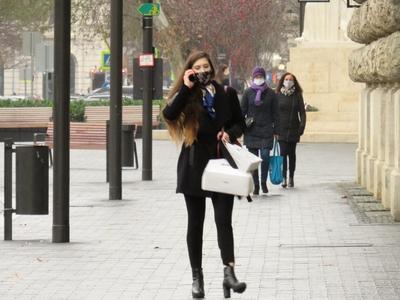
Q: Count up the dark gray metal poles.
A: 3